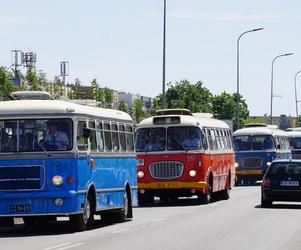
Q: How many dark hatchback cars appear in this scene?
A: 1